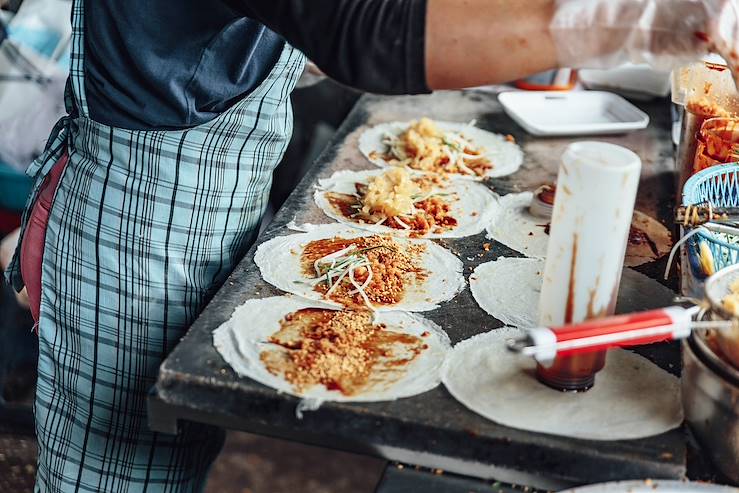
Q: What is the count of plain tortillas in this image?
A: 3